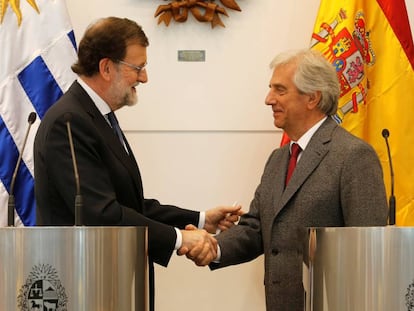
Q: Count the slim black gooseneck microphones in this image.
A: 3